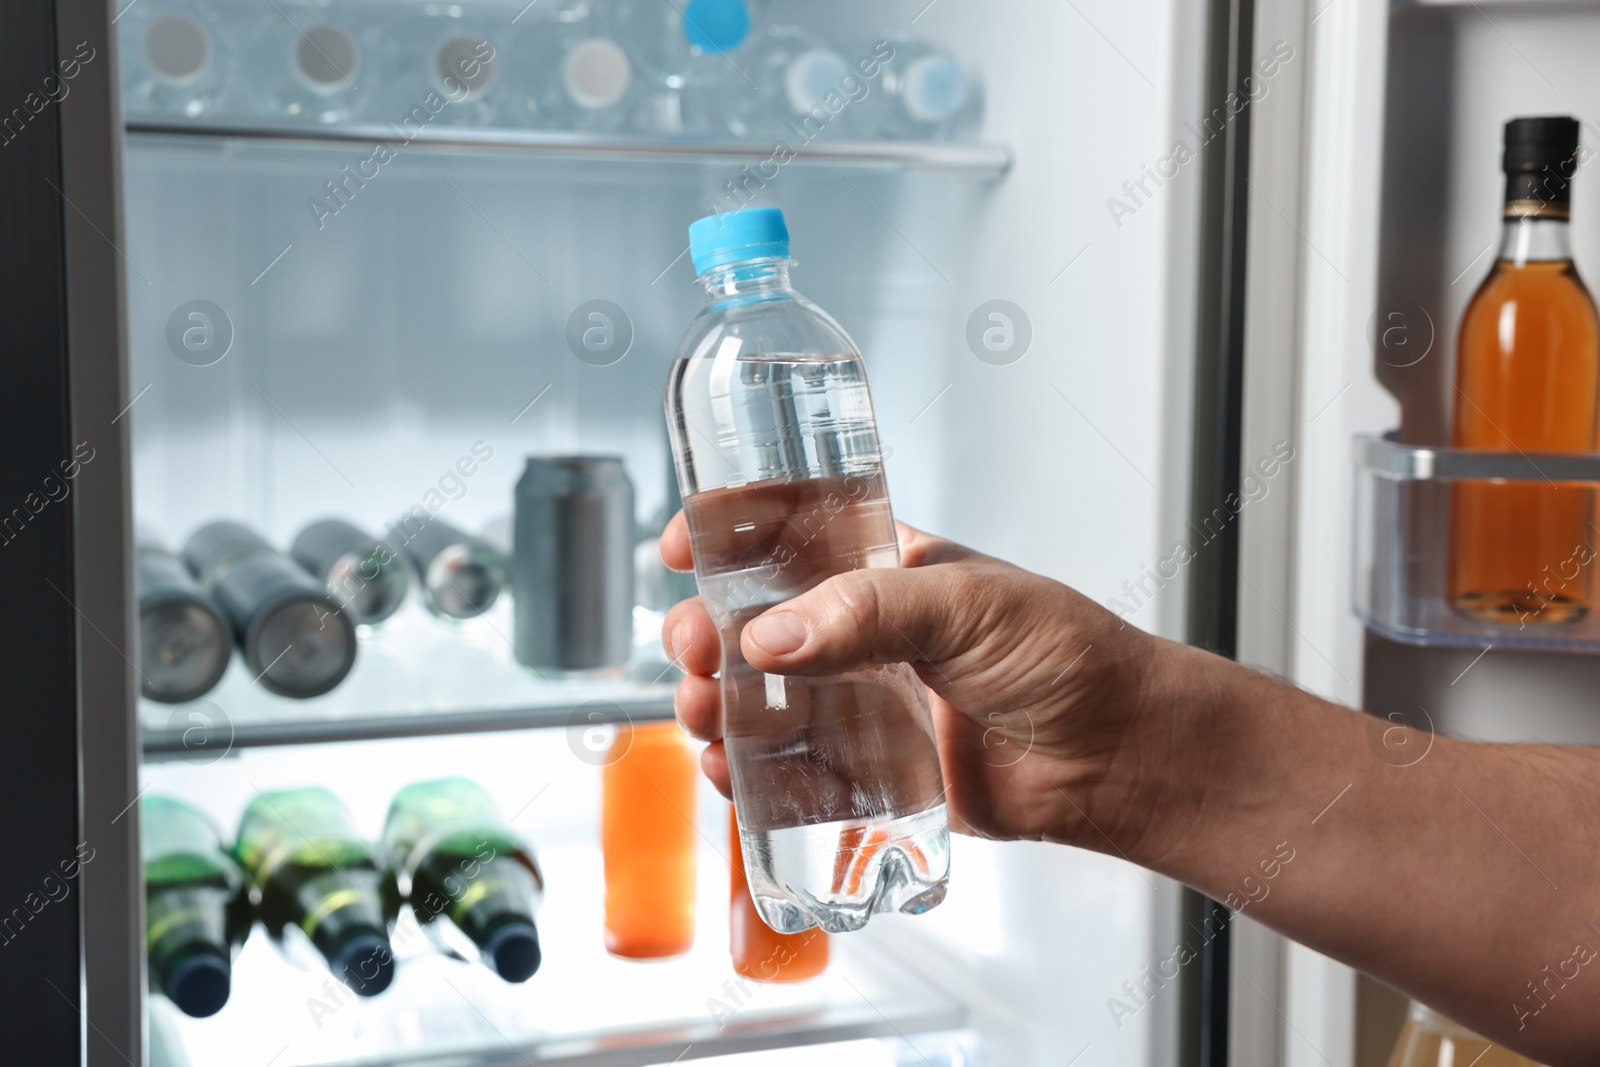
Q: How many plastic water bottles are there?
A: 8